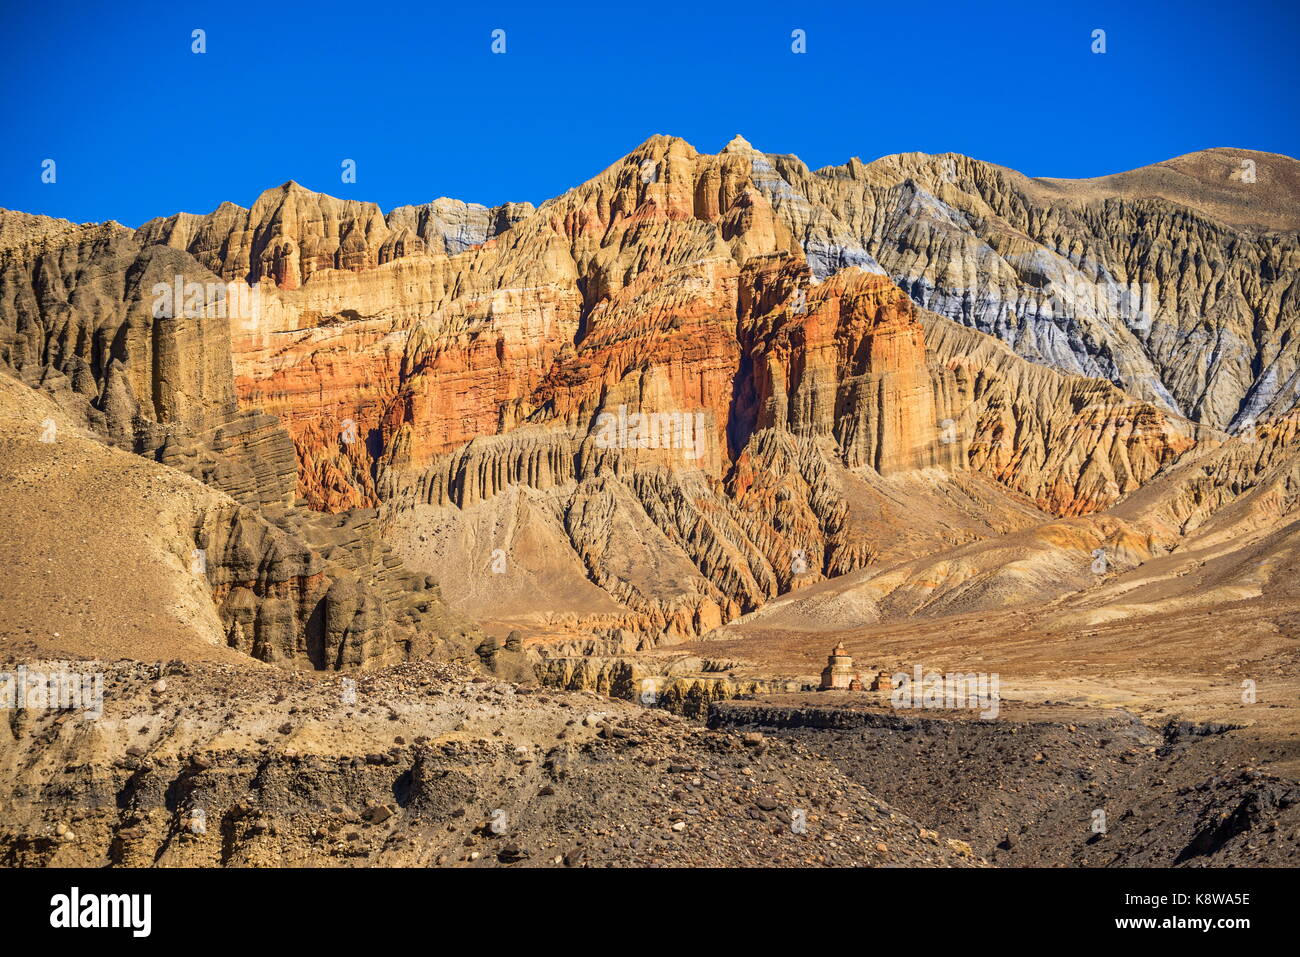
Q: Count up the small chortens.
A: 2